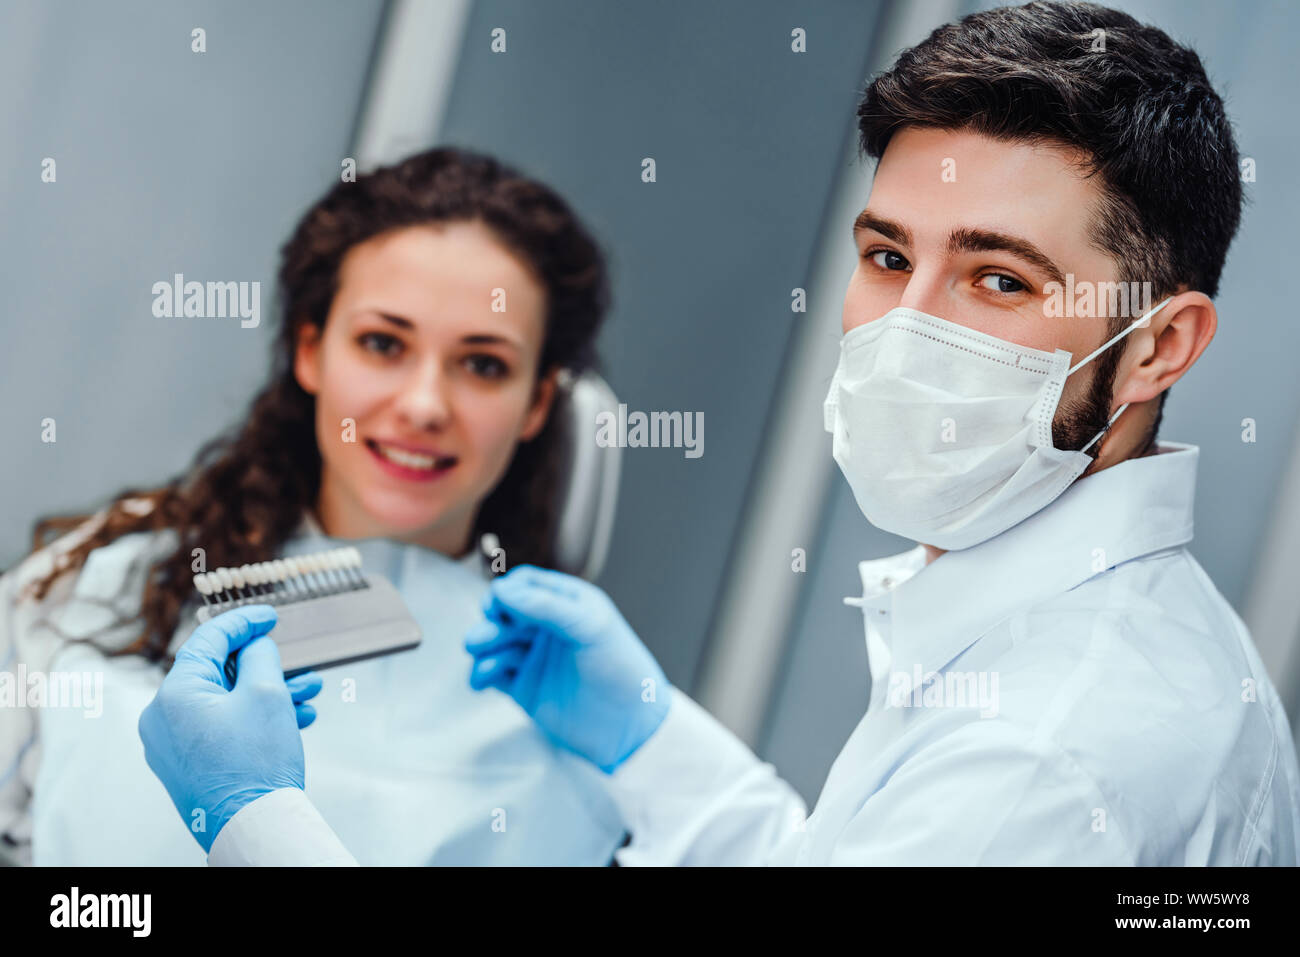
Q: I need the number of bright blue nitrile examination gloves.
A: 2